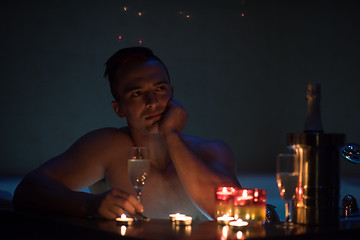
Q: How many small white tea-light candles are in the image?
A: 5